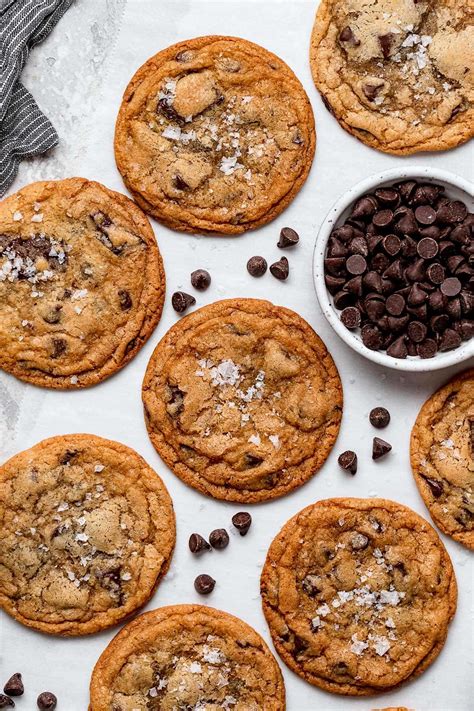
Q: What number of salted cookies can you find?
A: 8